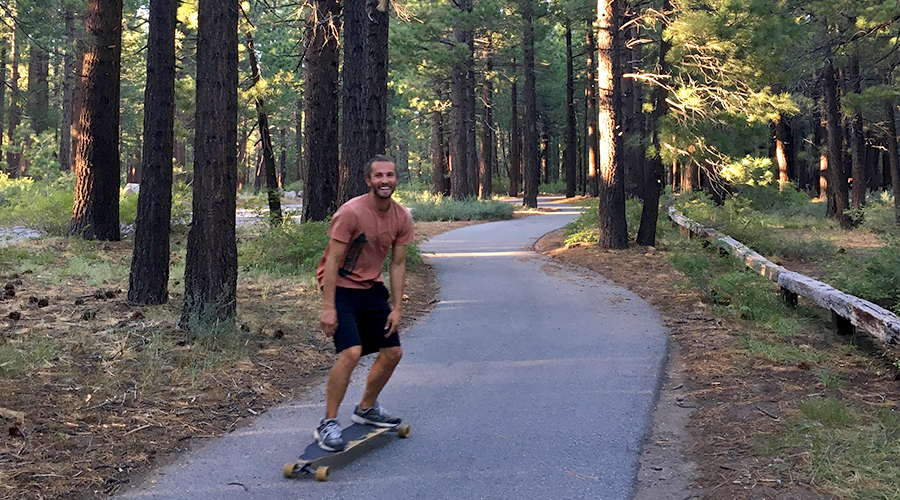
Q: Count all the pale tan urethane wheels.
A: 3